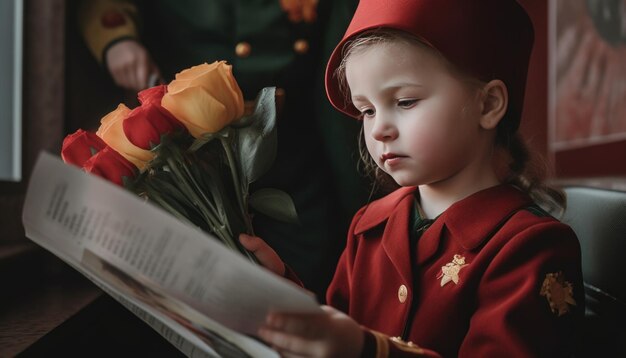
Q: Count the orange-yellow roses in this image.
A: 2